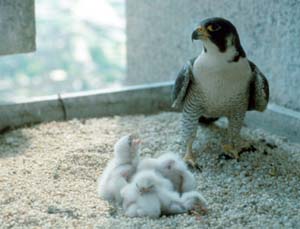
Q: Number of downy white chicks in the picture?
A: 4